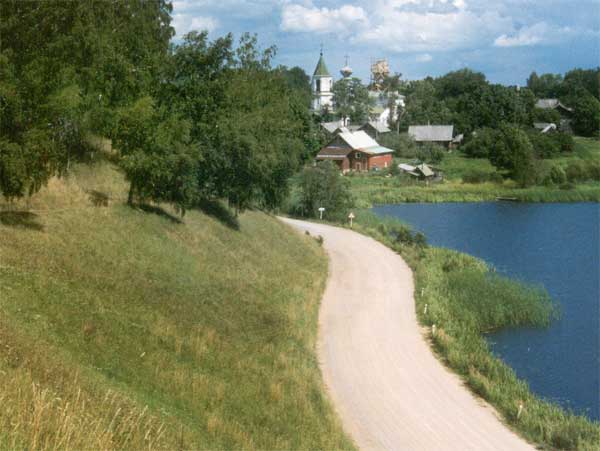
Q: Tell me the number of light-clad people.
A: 0